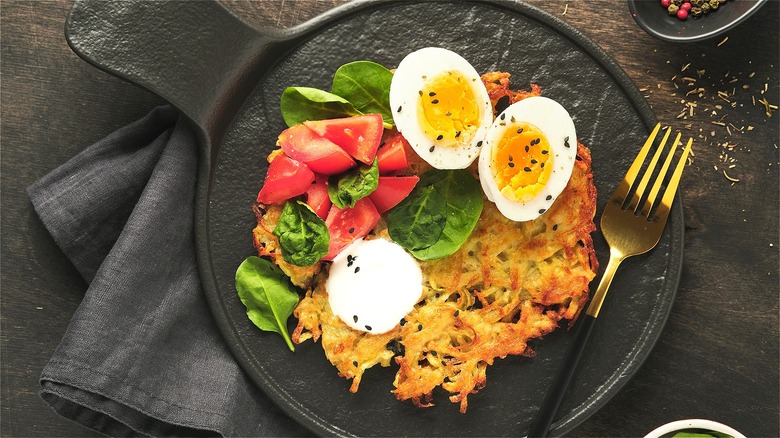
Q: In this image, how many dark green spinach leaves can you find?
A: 7